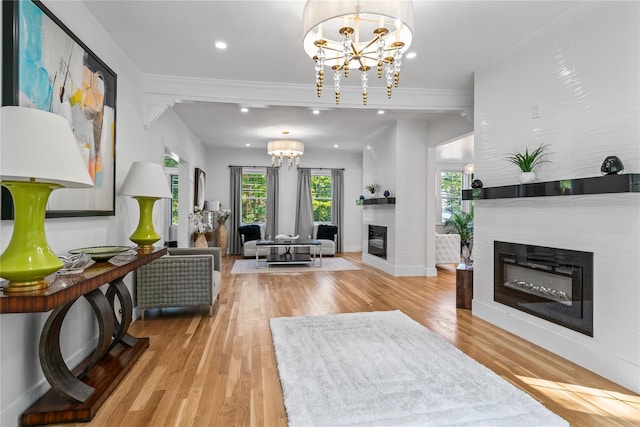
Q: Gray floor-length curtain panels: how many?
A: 4